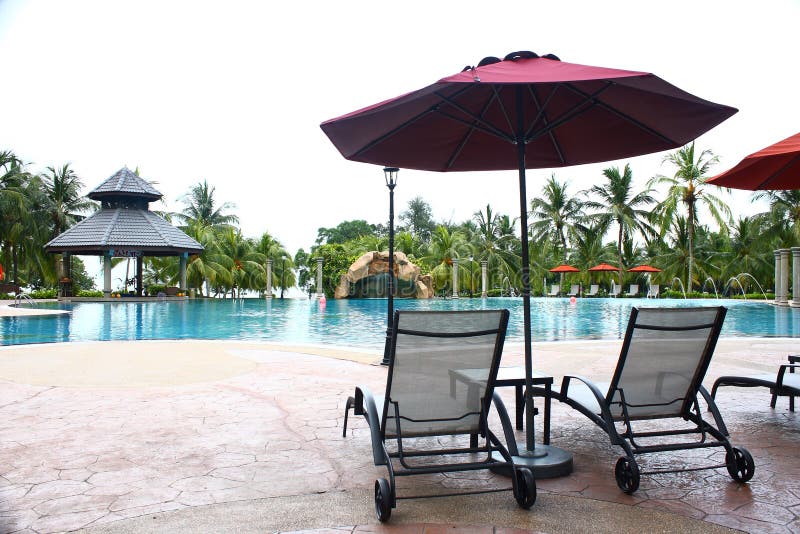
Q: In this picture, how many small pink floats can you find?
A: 2